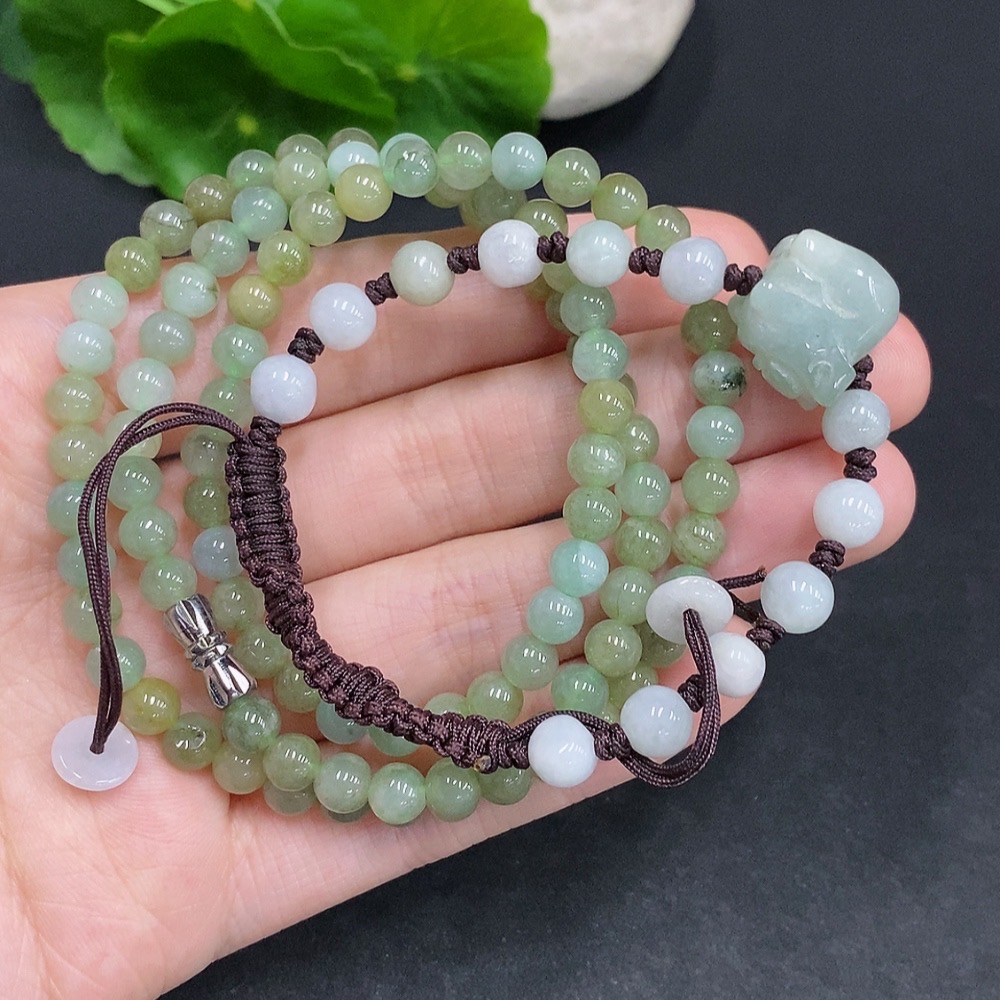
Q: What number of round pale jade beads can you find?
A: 12